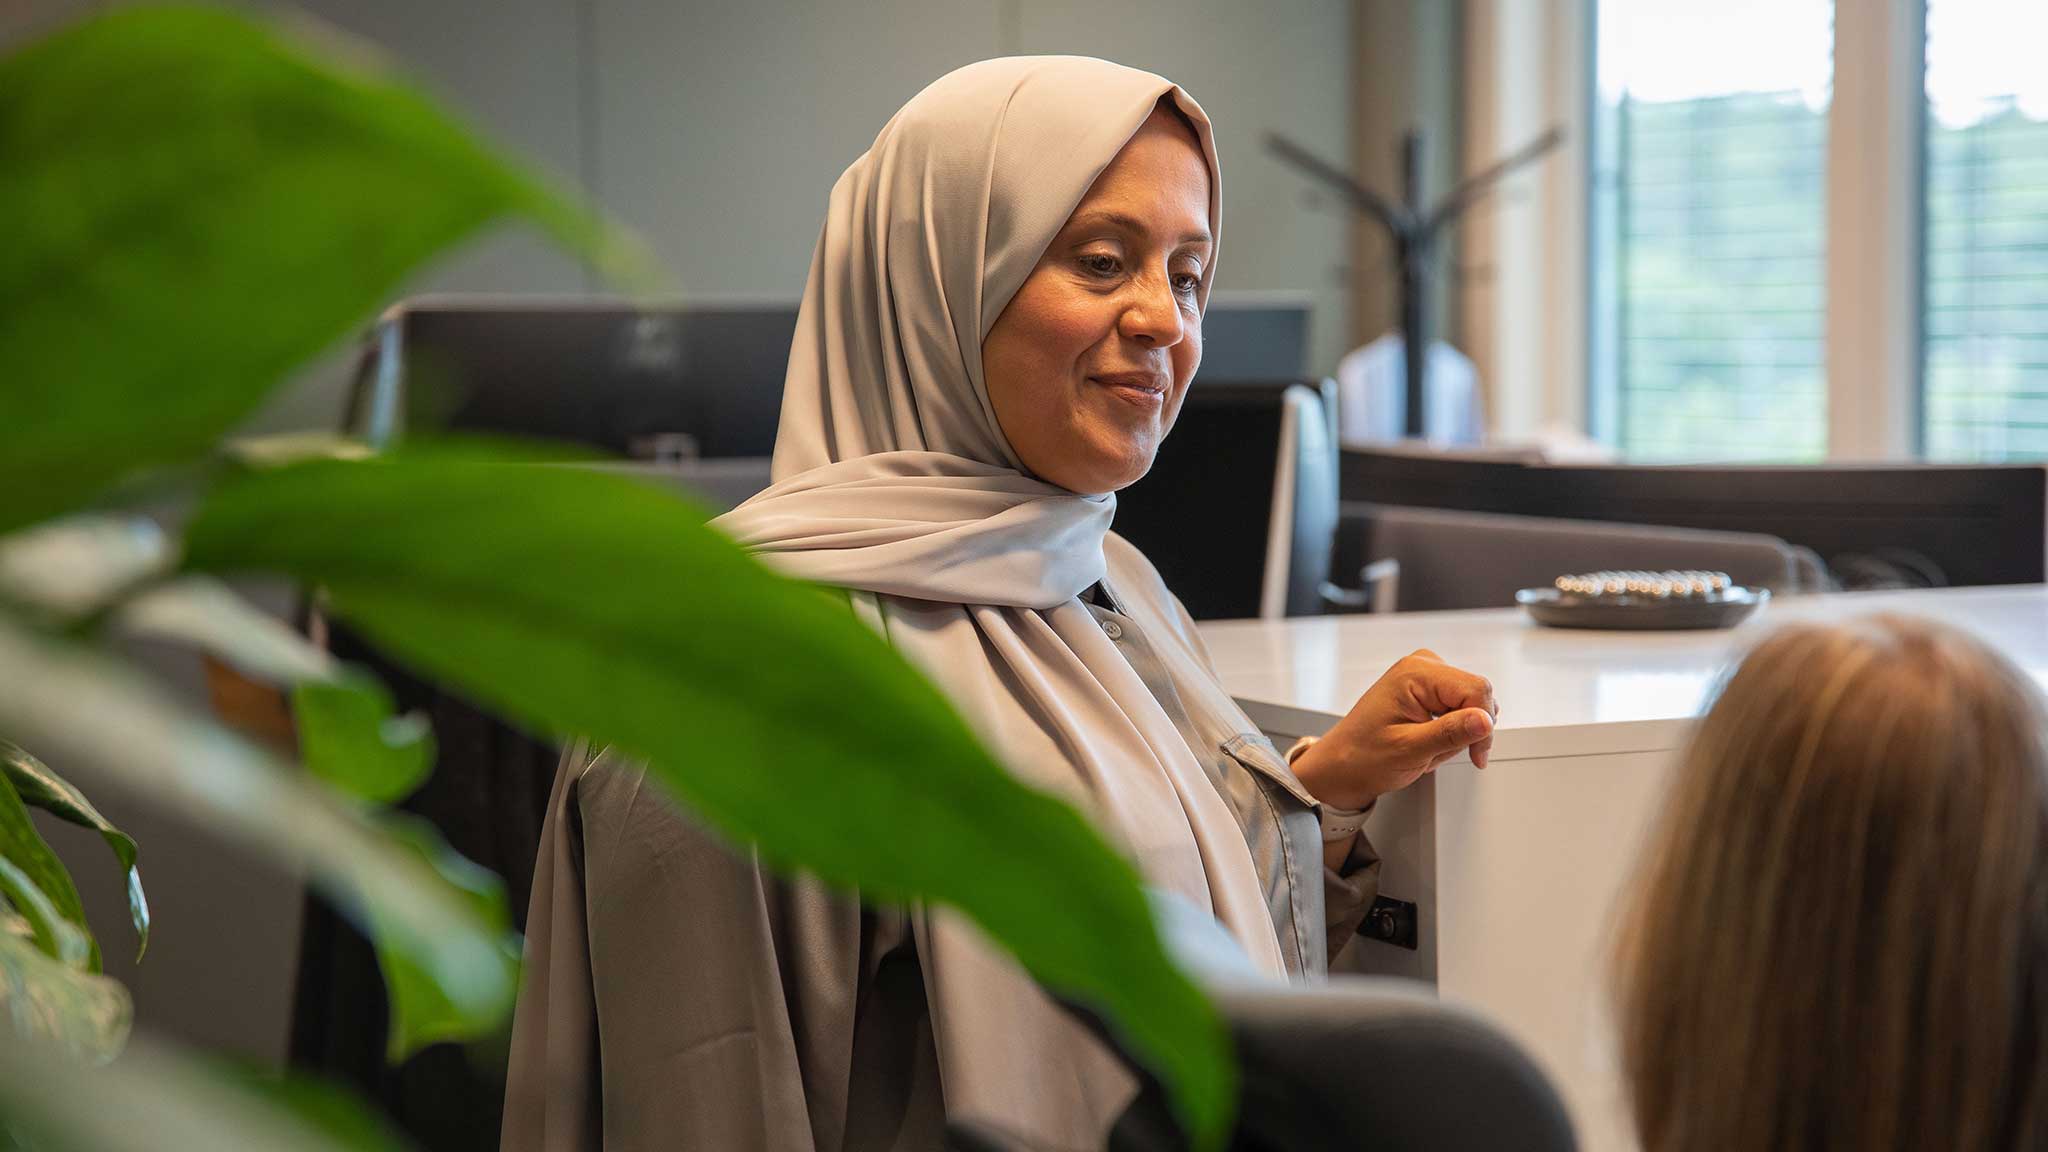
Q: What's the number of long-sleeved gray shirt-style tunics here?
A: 1